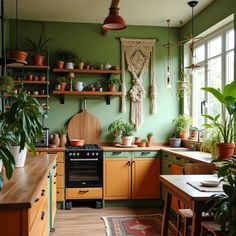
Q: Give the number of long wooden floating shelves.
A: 2